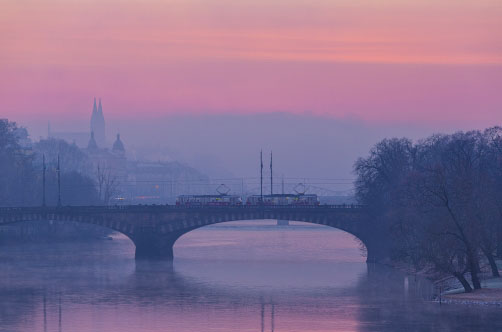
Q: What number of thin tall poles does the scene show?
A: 4